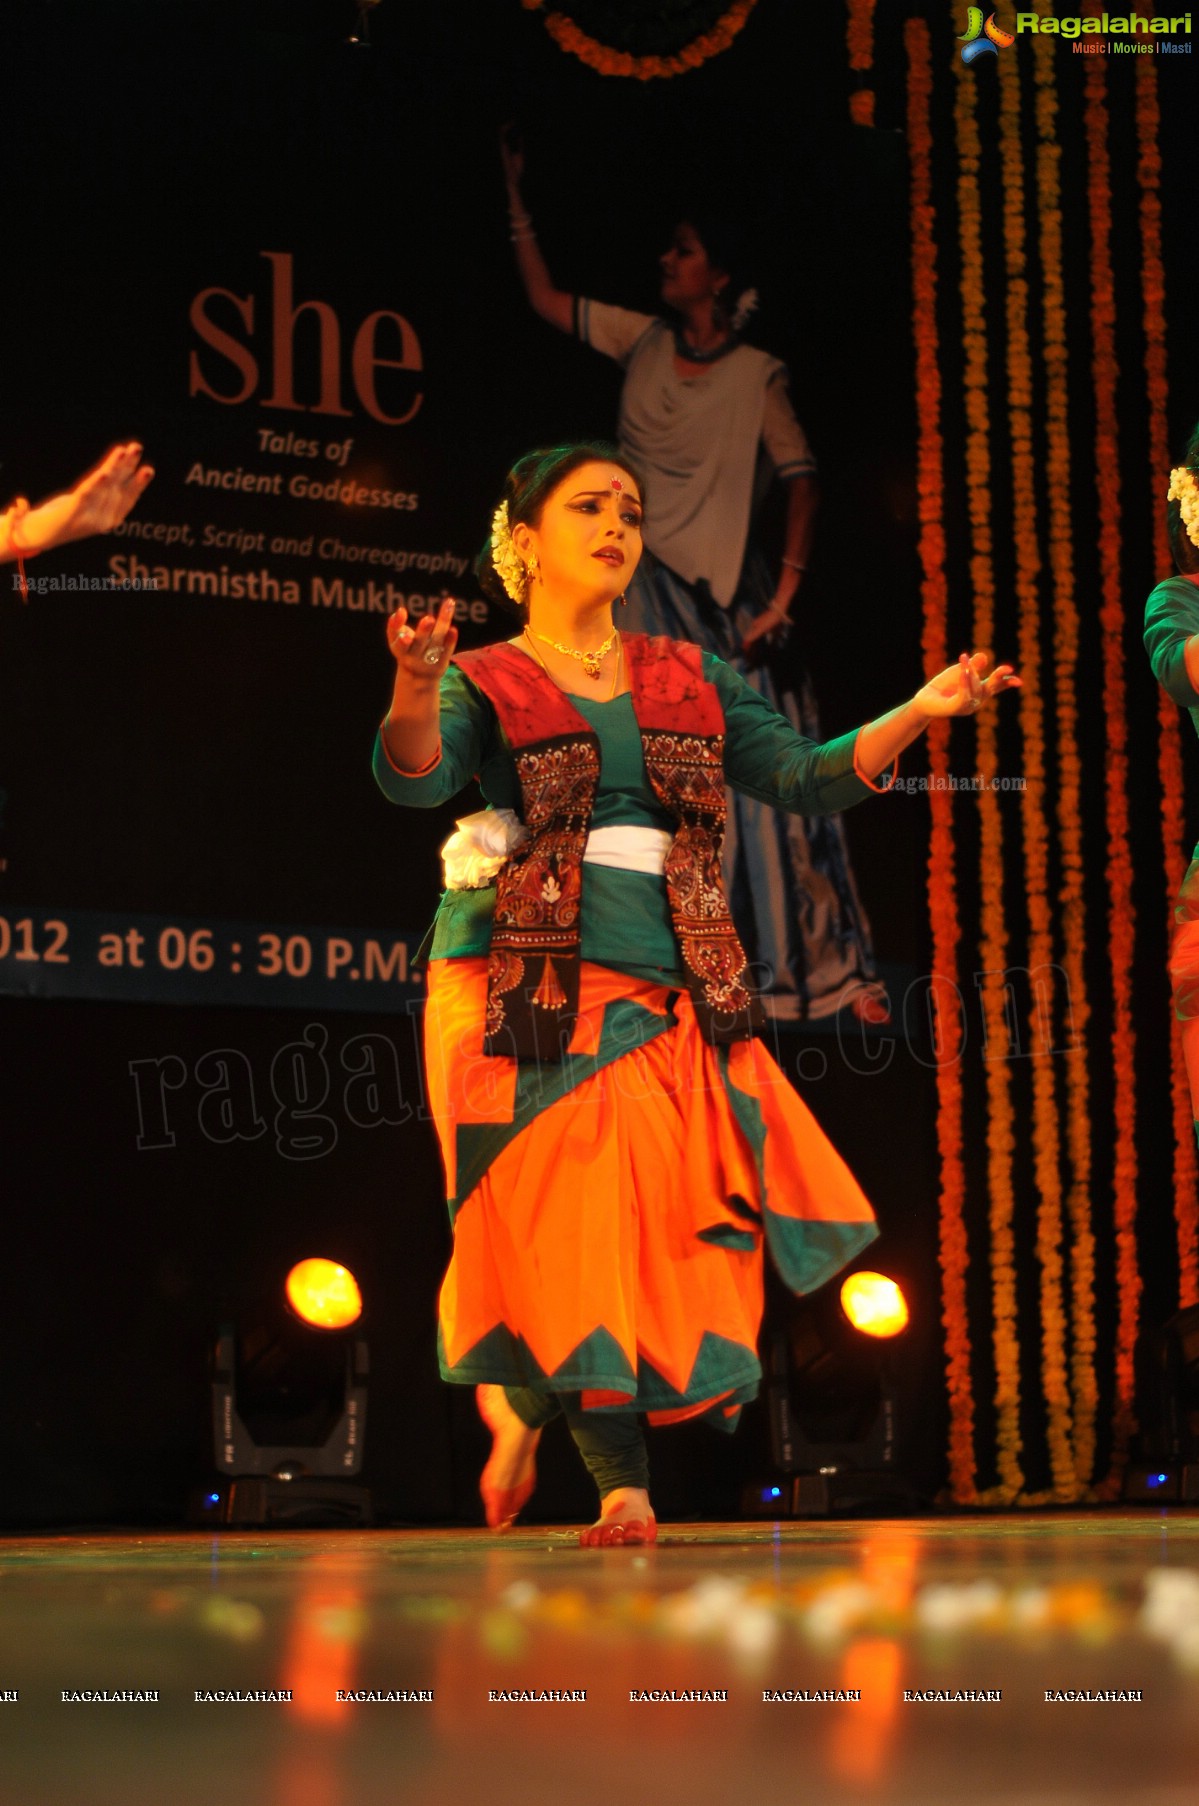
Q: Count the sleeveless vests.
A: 1